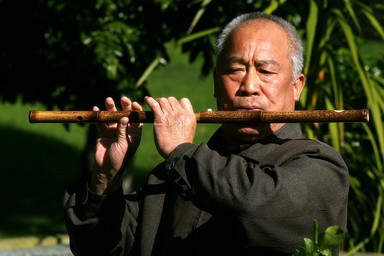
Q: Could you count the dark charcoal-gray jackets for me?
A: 1